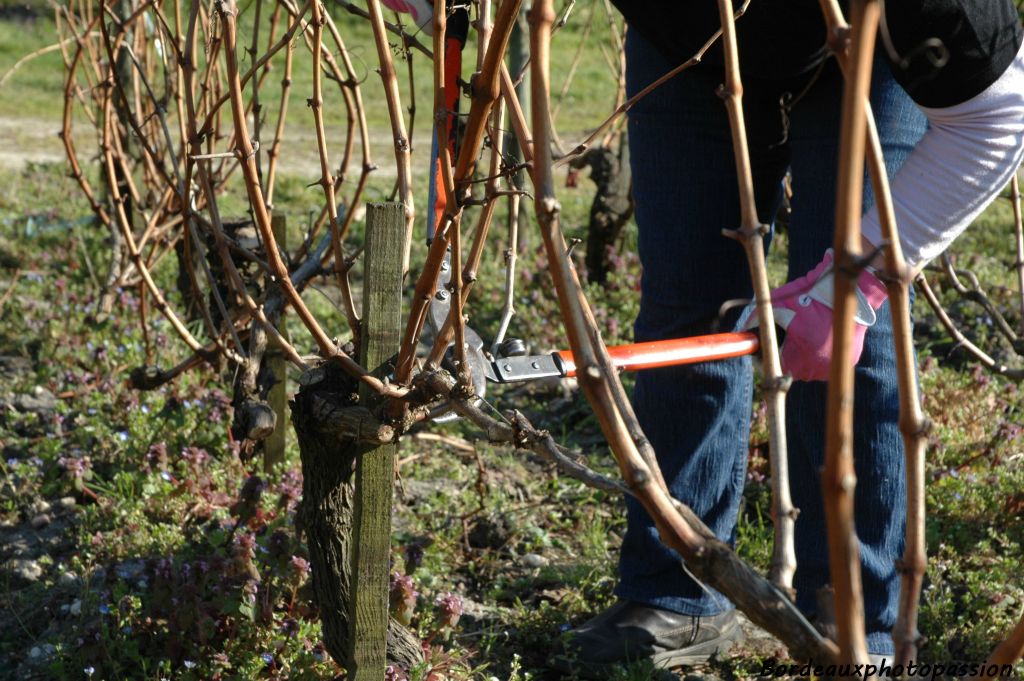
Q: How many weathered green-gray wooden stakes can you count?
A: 2